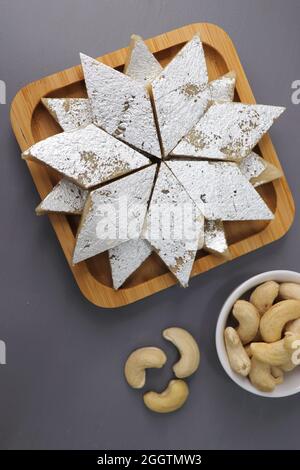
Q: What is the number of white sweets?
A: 14